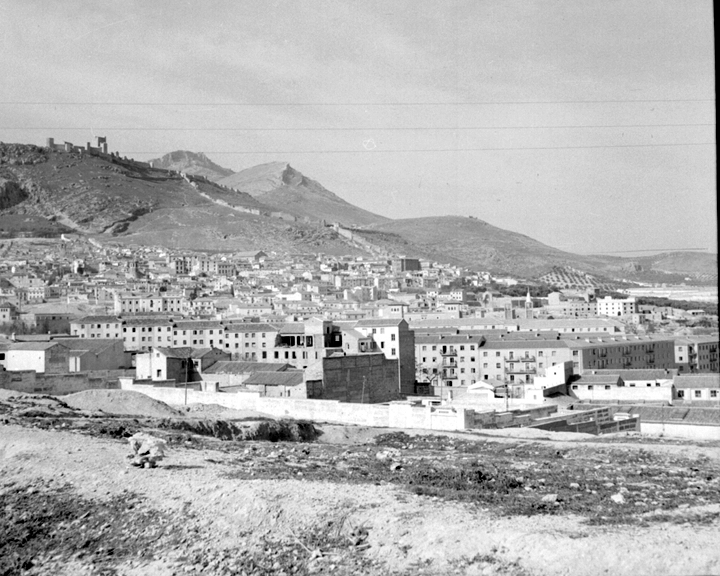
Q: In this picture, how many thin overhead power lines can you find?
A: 3